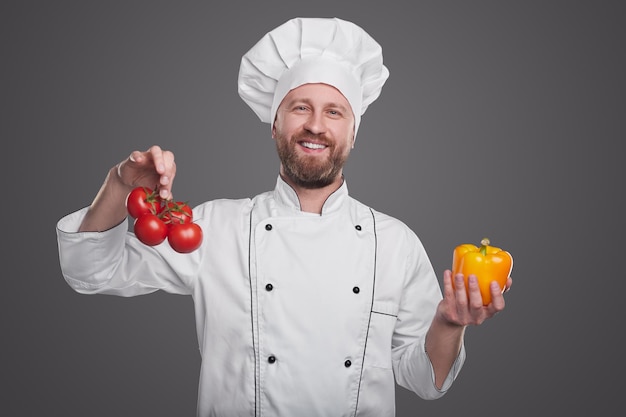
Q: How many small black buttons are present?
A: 6